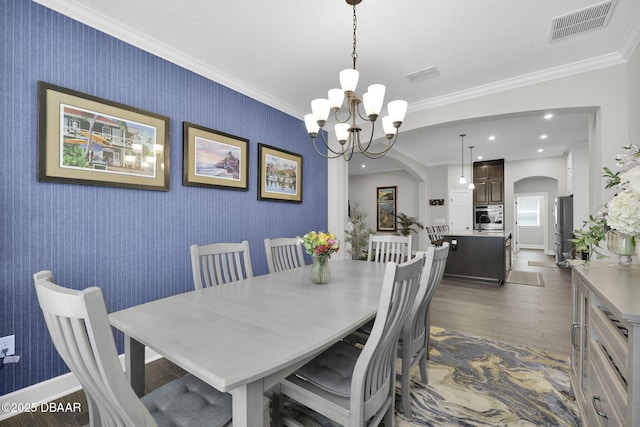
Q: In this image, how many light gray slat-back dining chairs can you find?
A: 6